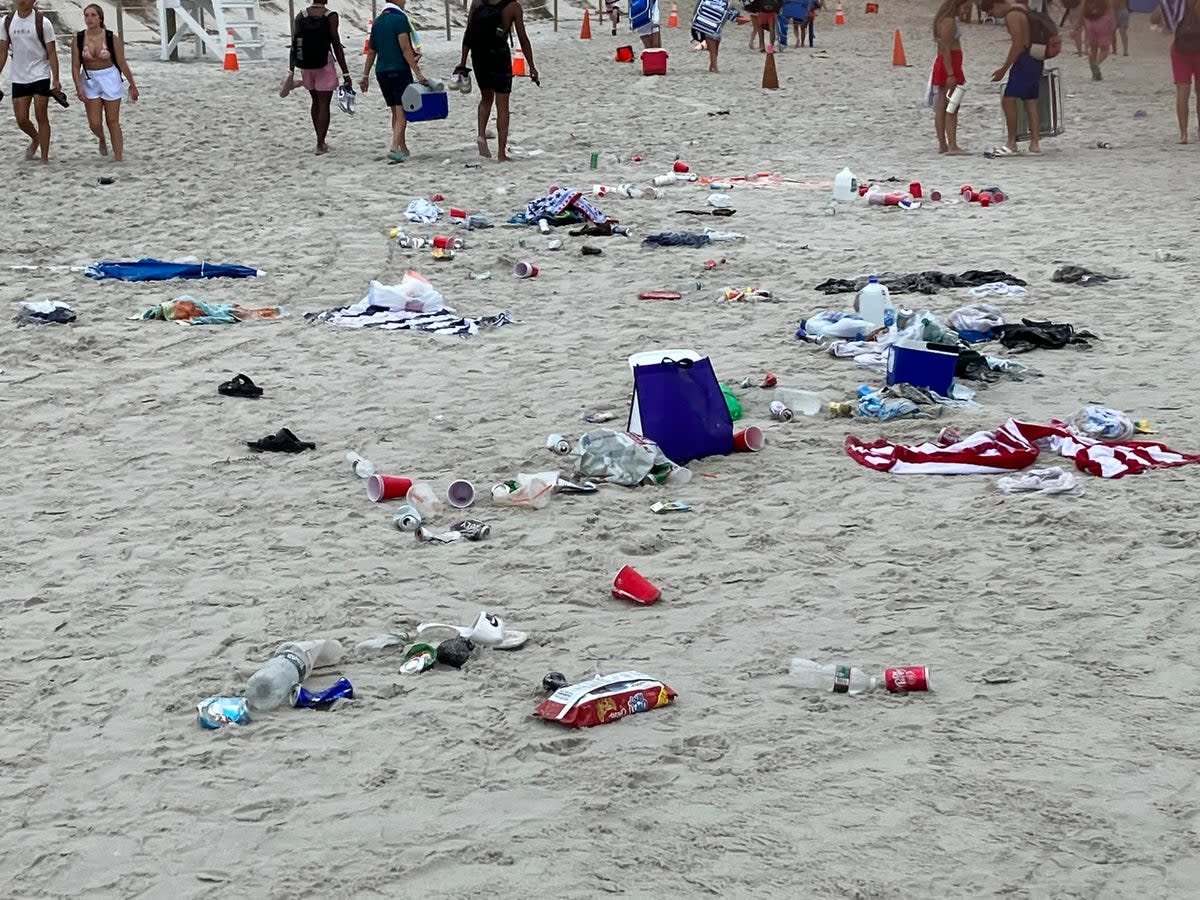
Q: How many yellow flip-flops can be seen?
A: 0